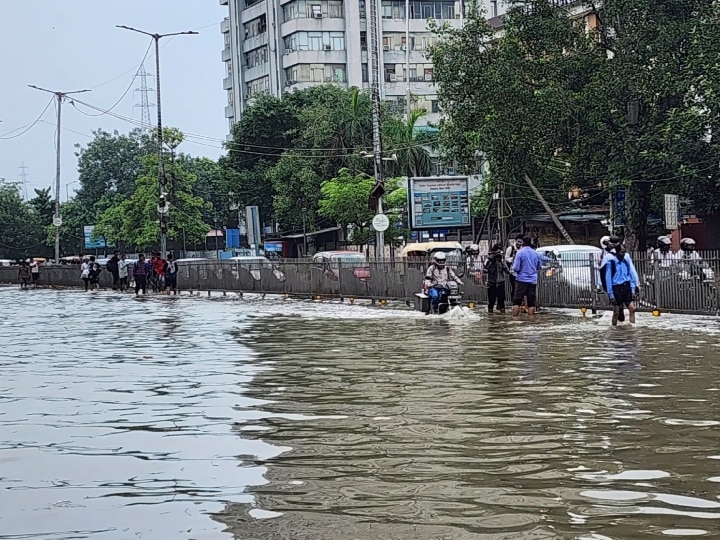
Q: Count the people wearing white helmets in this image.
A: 5